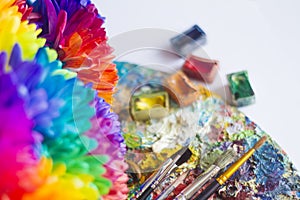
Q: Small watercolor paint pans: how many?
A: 5